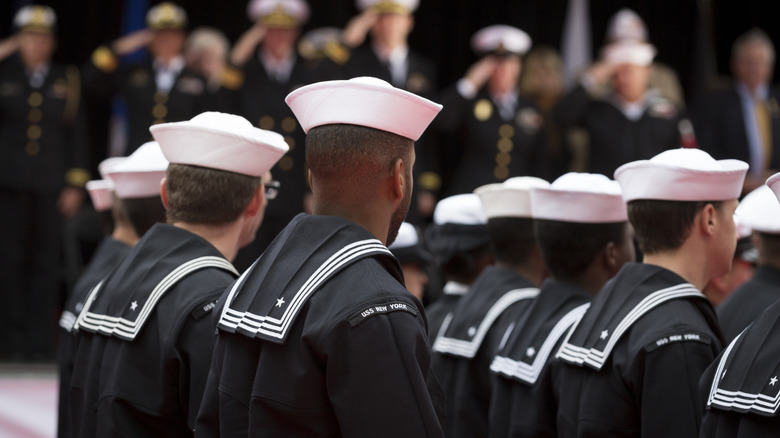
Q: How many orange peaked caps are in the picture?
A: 0